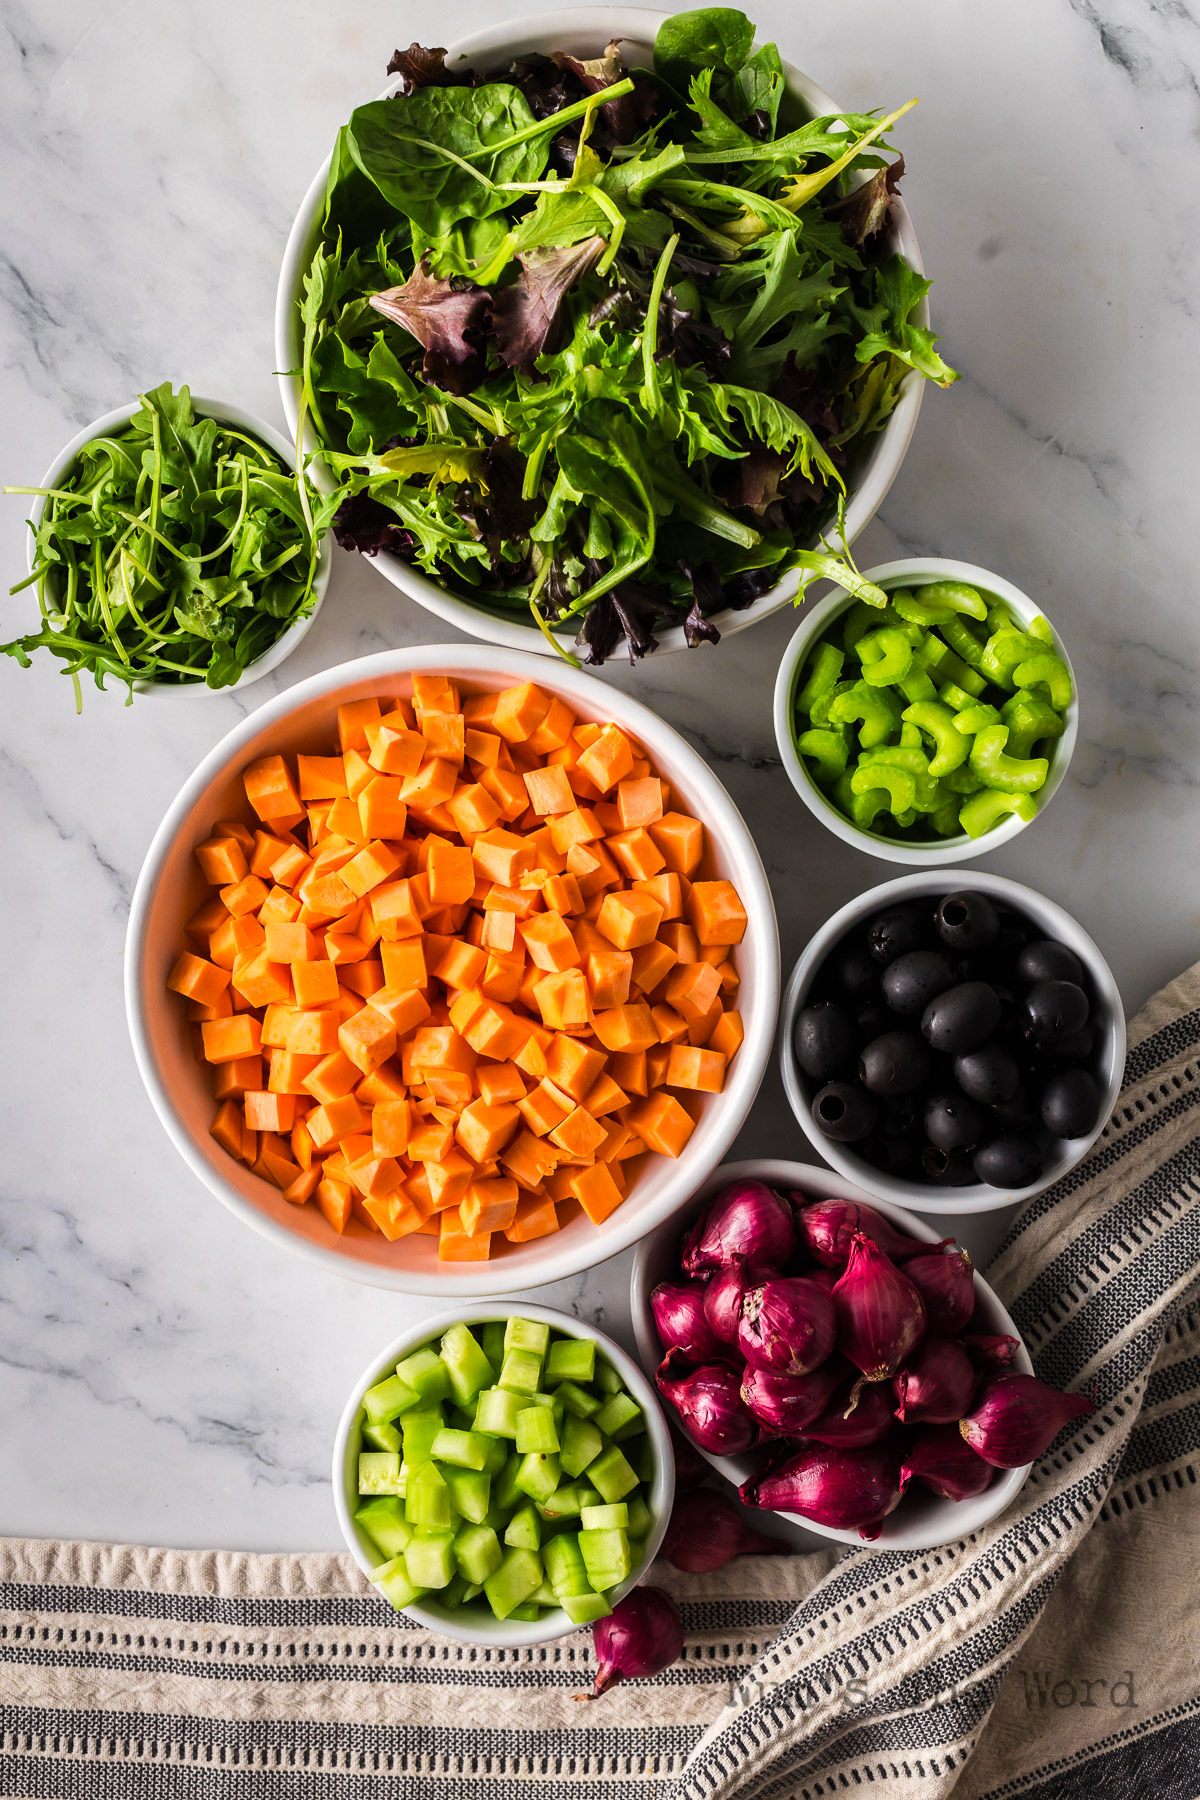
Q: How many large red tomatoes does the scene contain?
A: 0